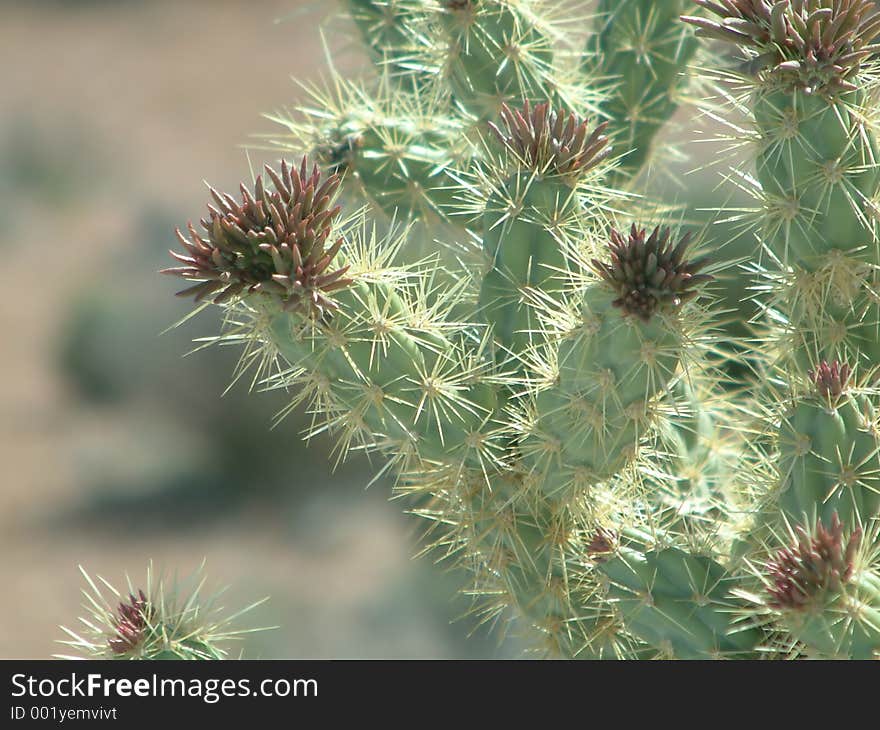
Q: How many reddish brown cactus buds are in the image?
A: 8